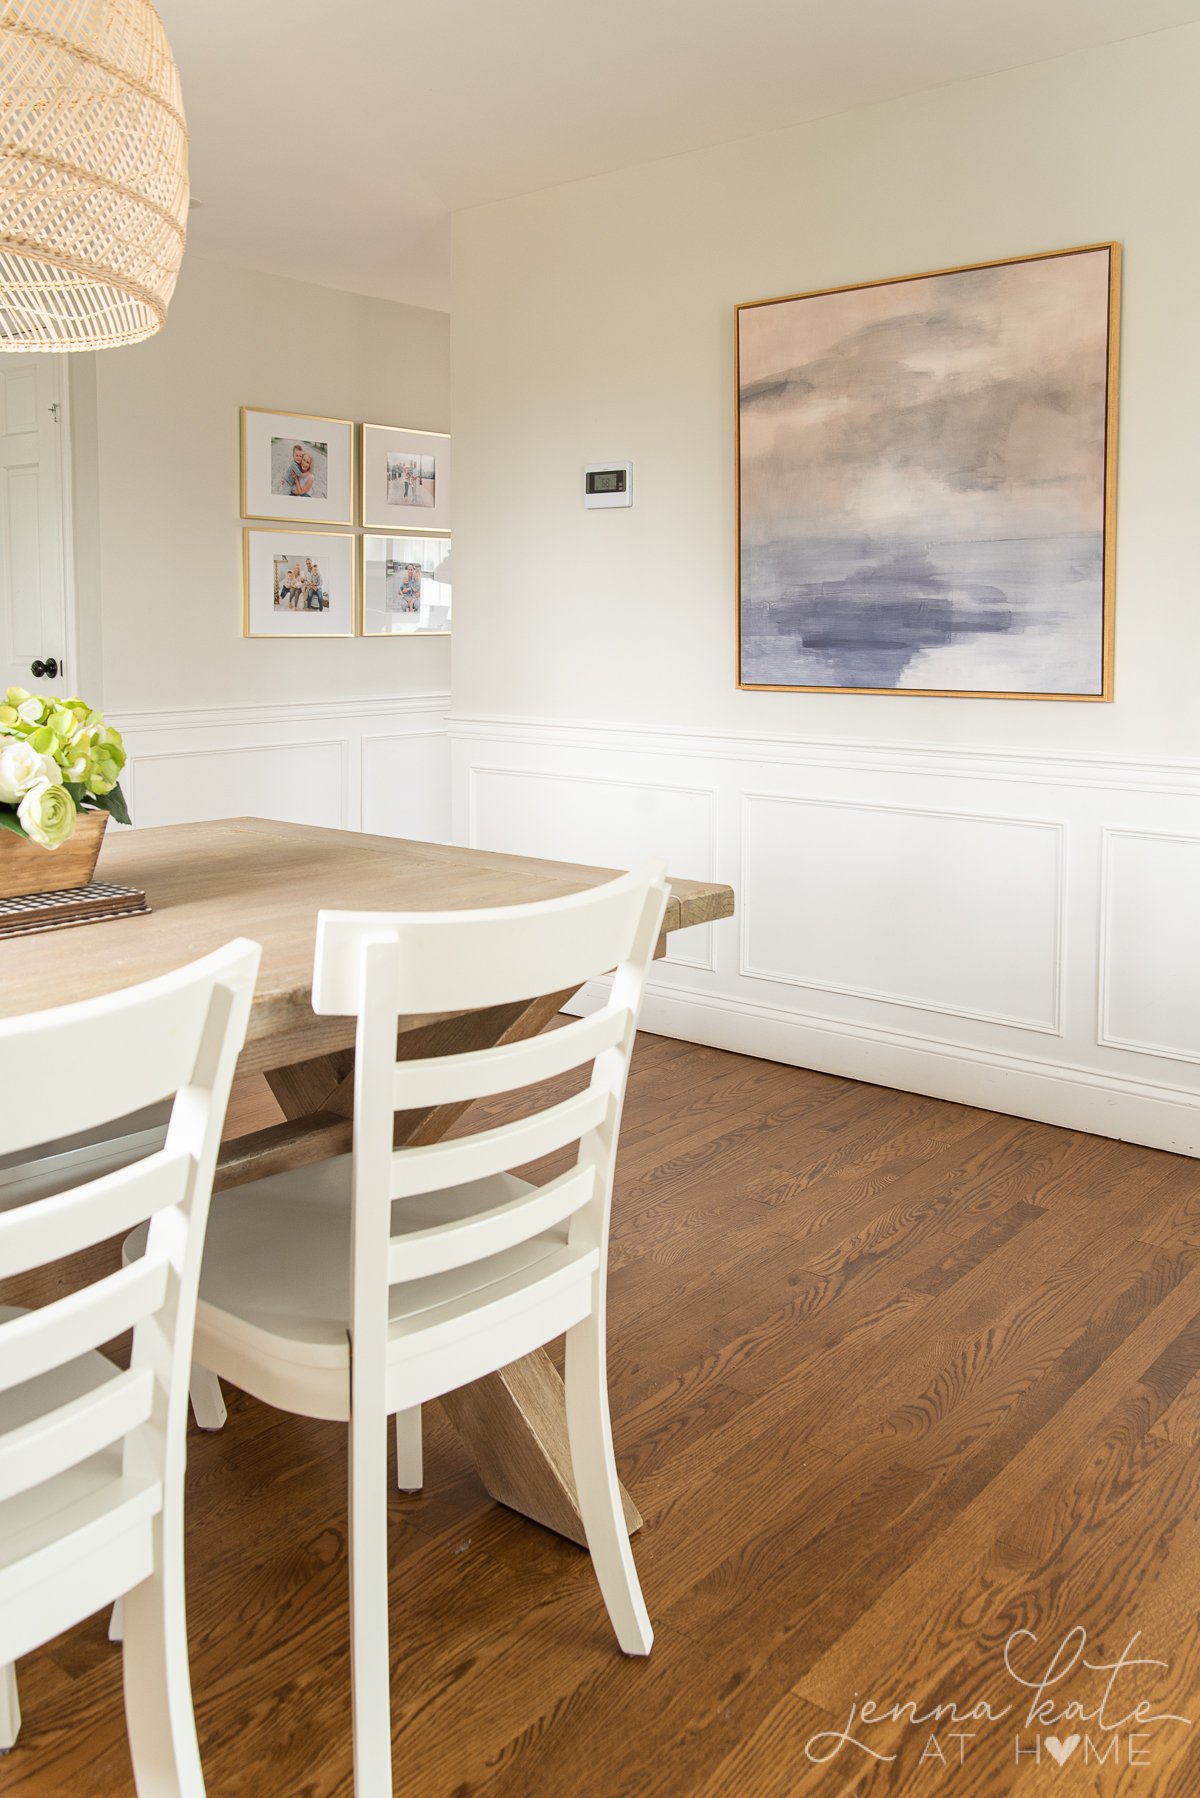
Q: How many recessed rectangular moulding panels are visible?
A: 5